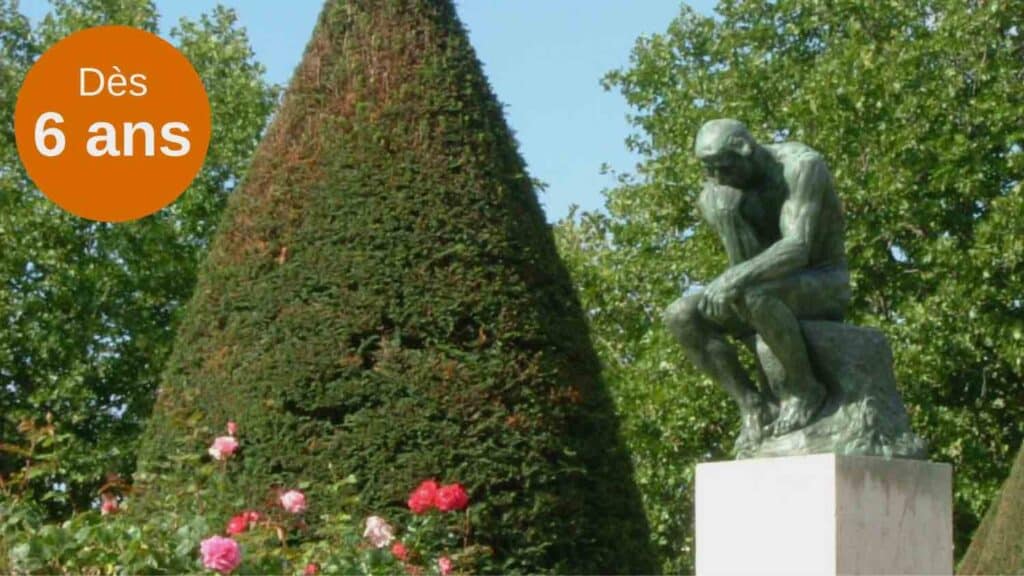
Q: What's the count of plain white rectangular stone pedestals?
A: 1